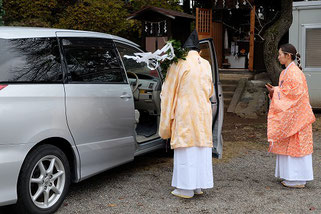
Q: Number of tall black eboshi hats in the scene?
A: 1